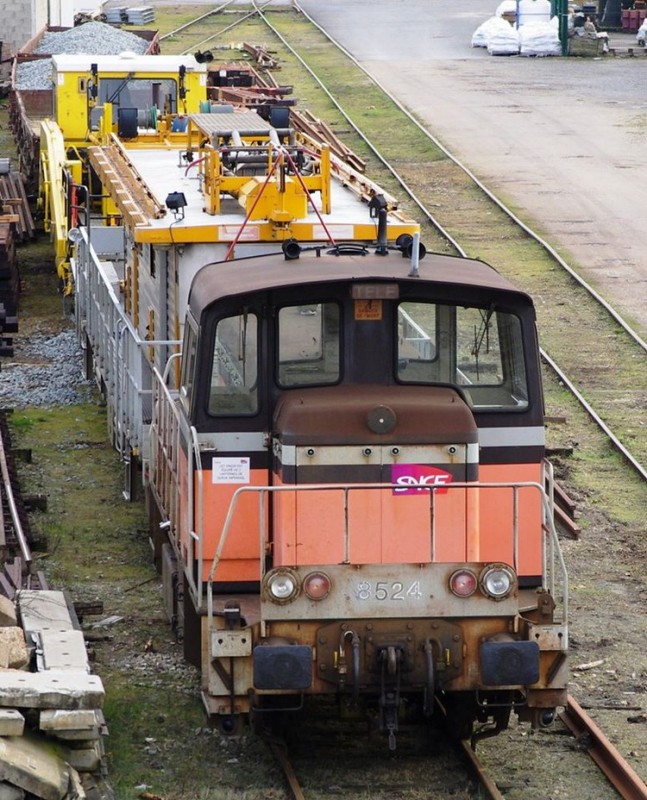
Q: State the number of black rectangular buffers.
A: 2